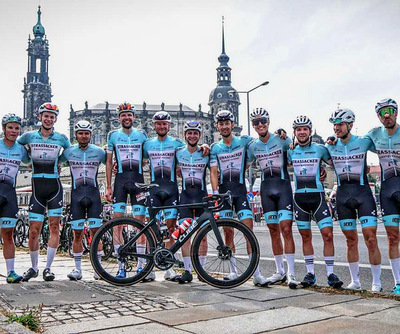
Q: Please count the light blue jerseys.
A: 11